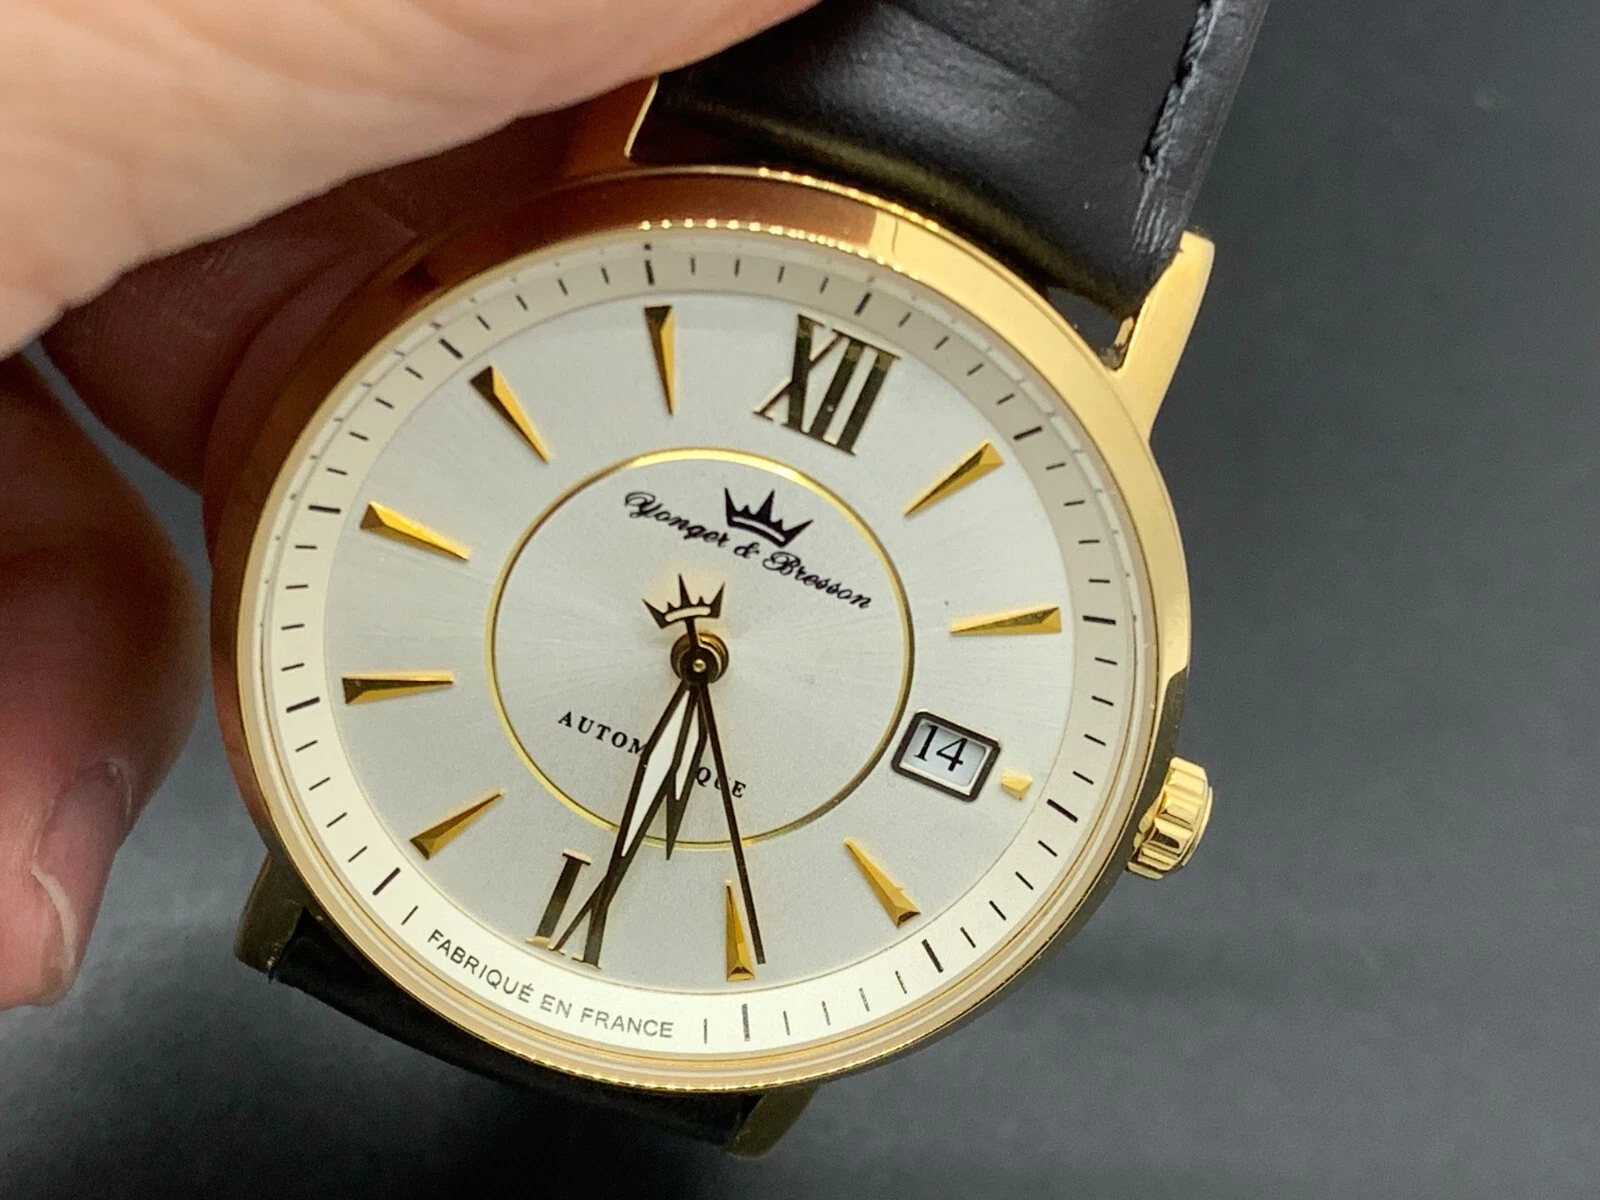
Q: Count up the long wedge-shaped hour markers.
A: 9